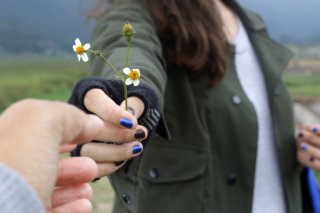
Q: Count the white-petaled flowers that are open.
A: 2